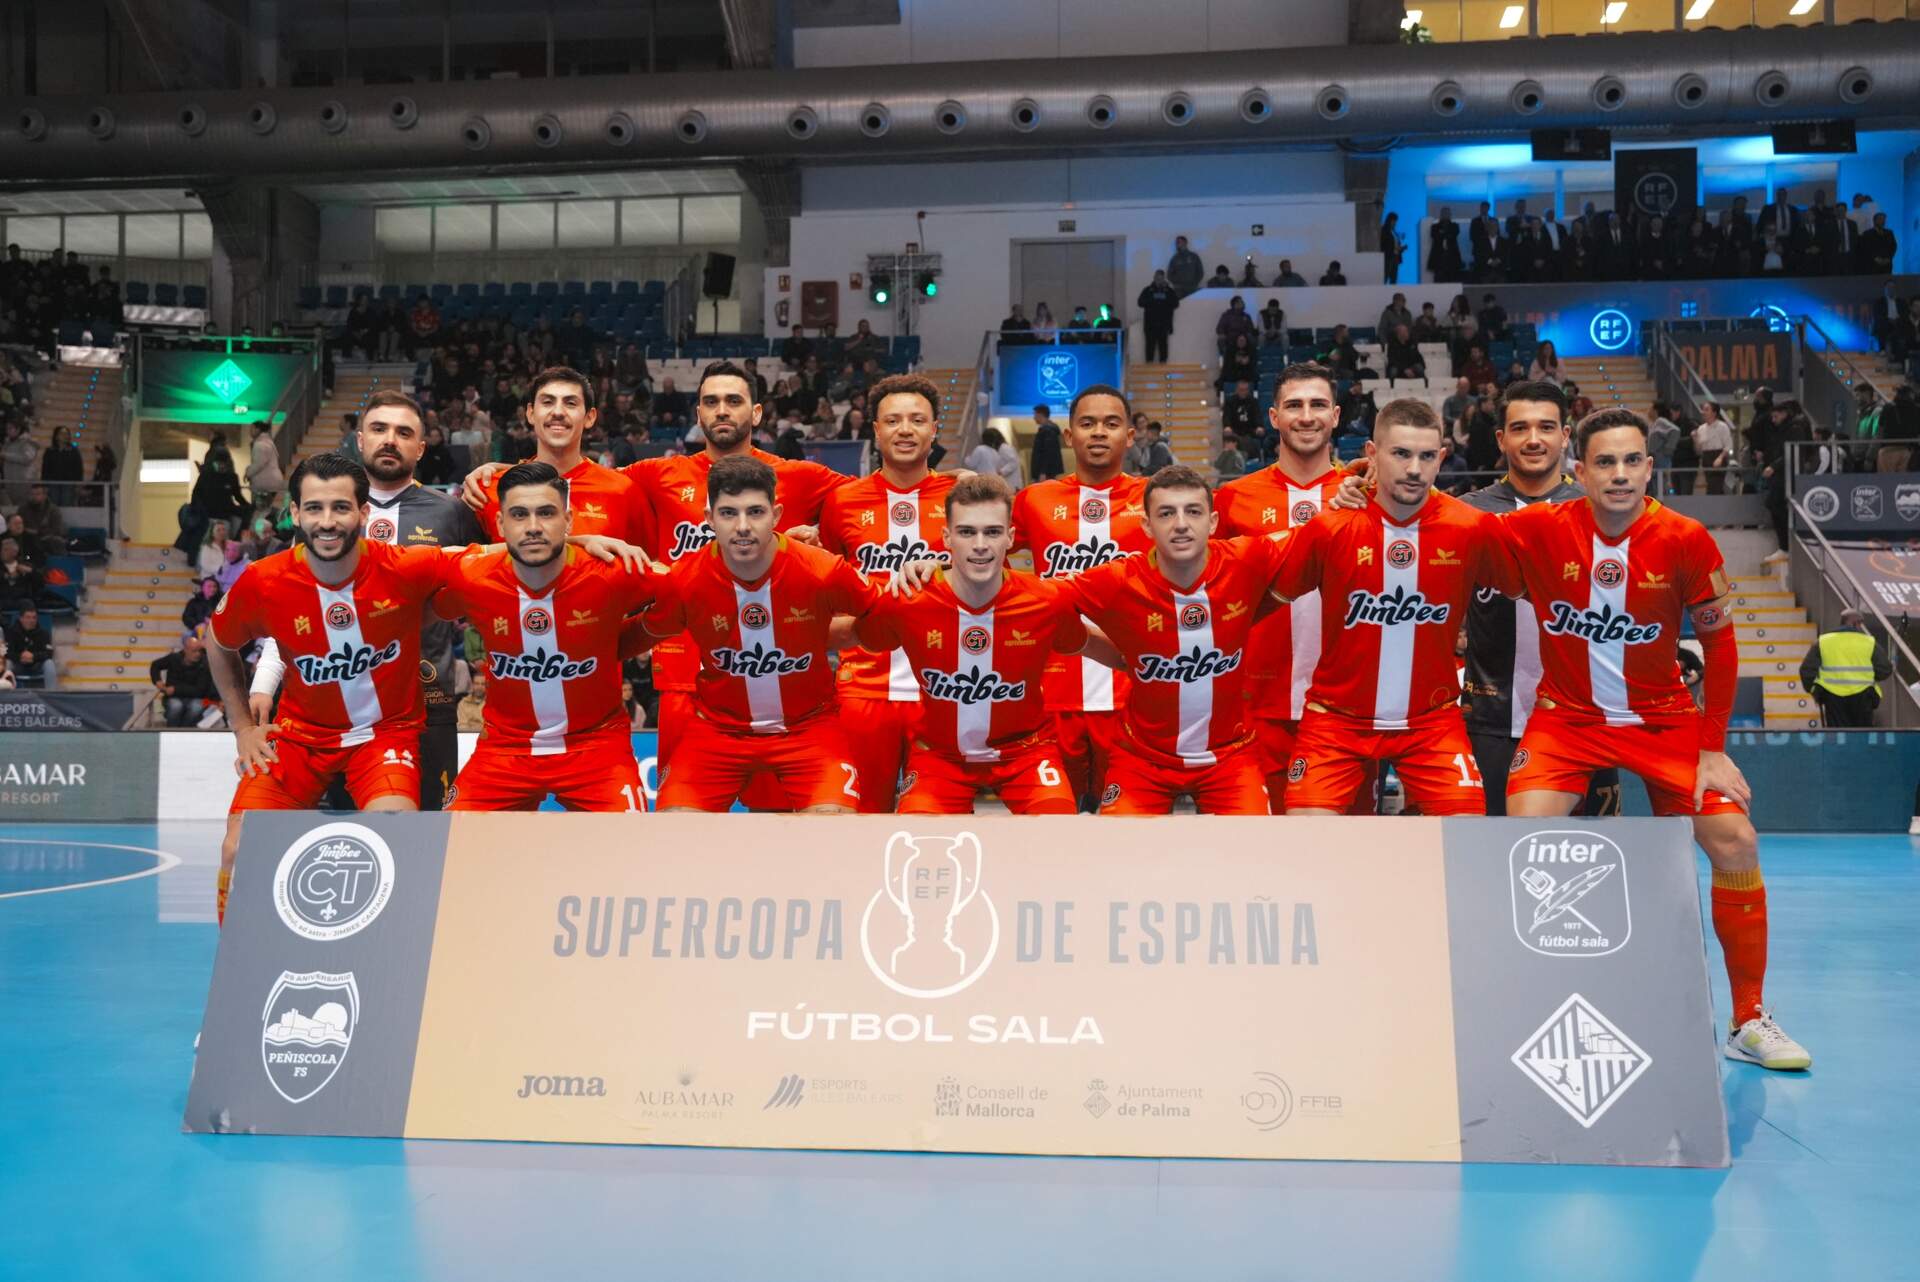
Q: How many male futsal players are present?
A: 14